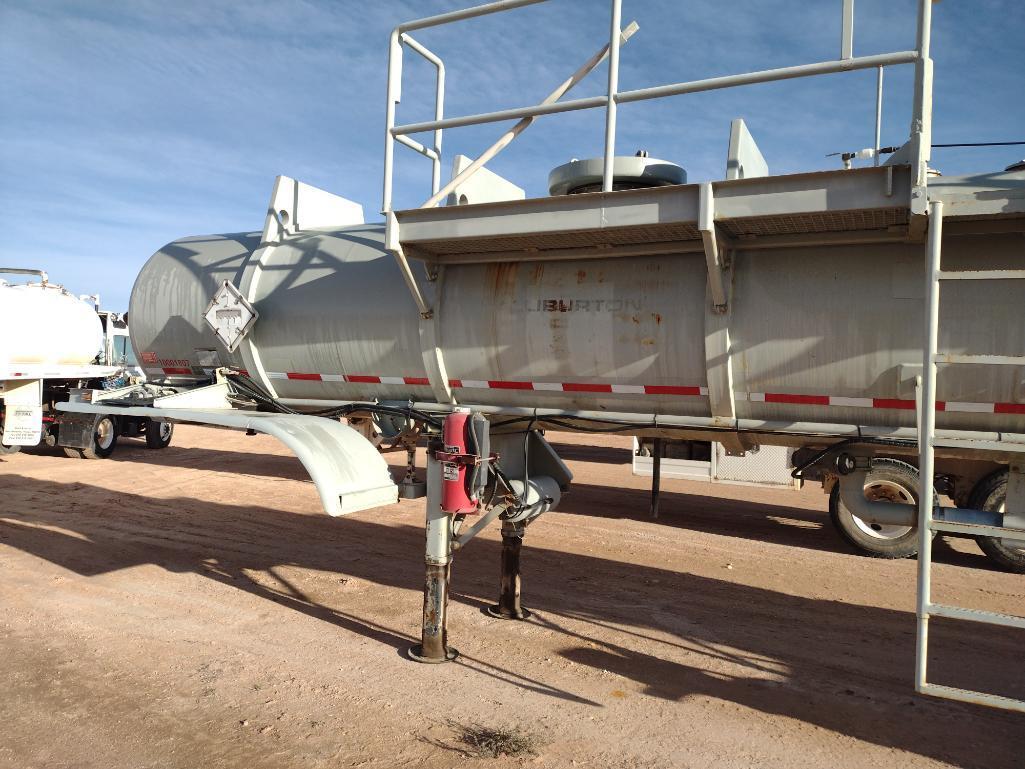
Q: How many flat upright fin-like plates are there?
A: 3